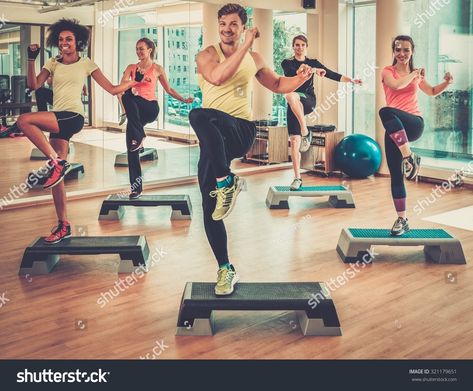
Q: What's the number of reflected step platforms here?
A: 3